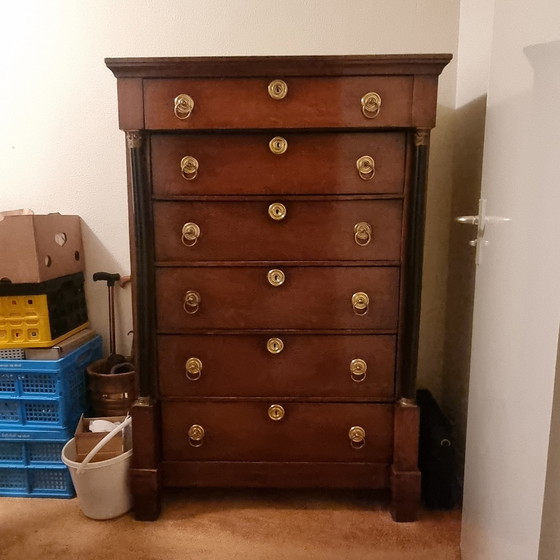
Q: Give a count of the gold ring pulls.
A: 12